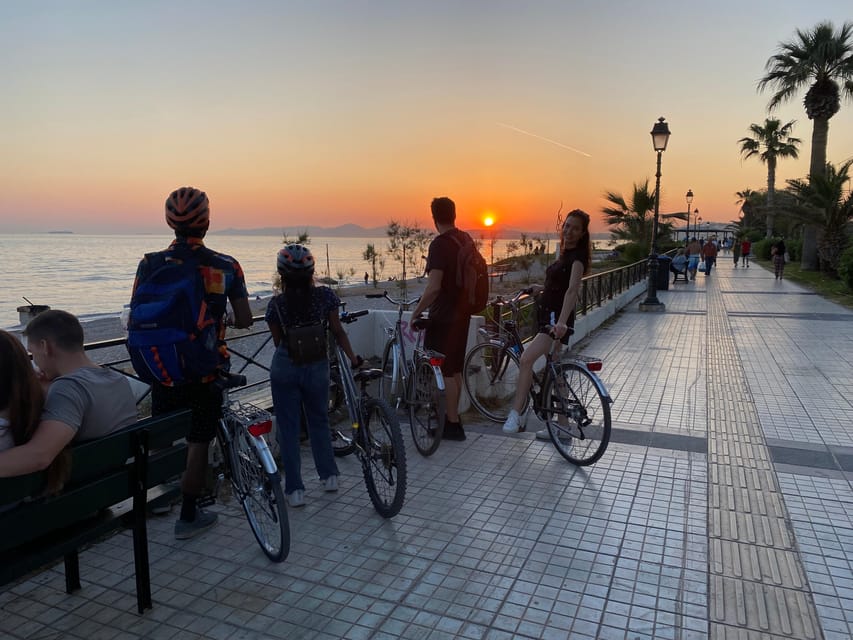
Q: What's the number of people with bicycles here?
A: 4